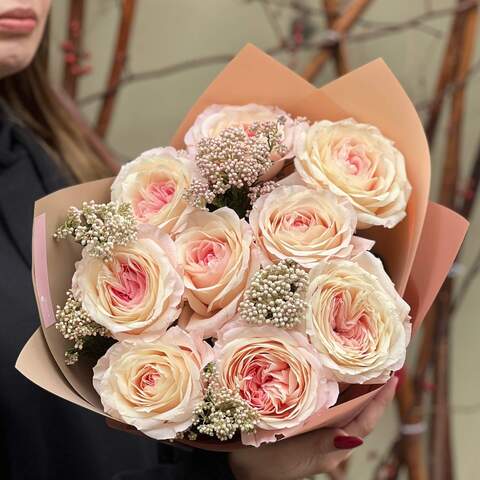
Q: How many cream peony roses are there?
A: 9